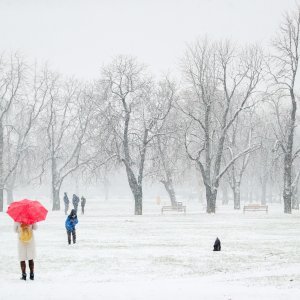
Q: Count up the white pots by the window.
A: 0